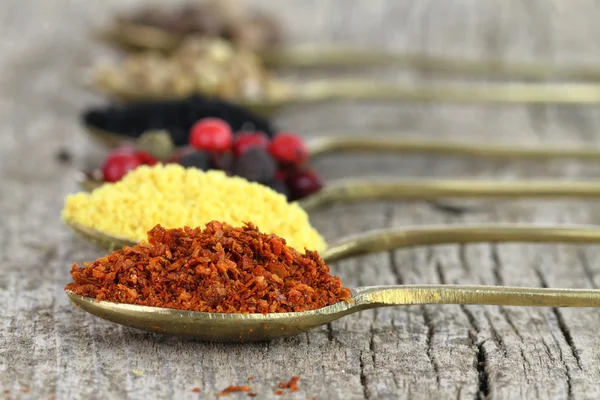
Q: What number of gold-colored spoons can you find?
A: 6